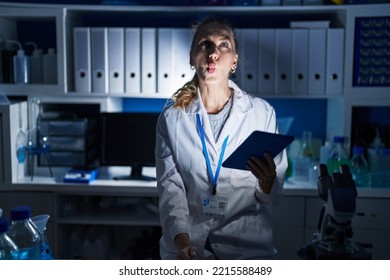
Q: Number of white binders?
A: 14